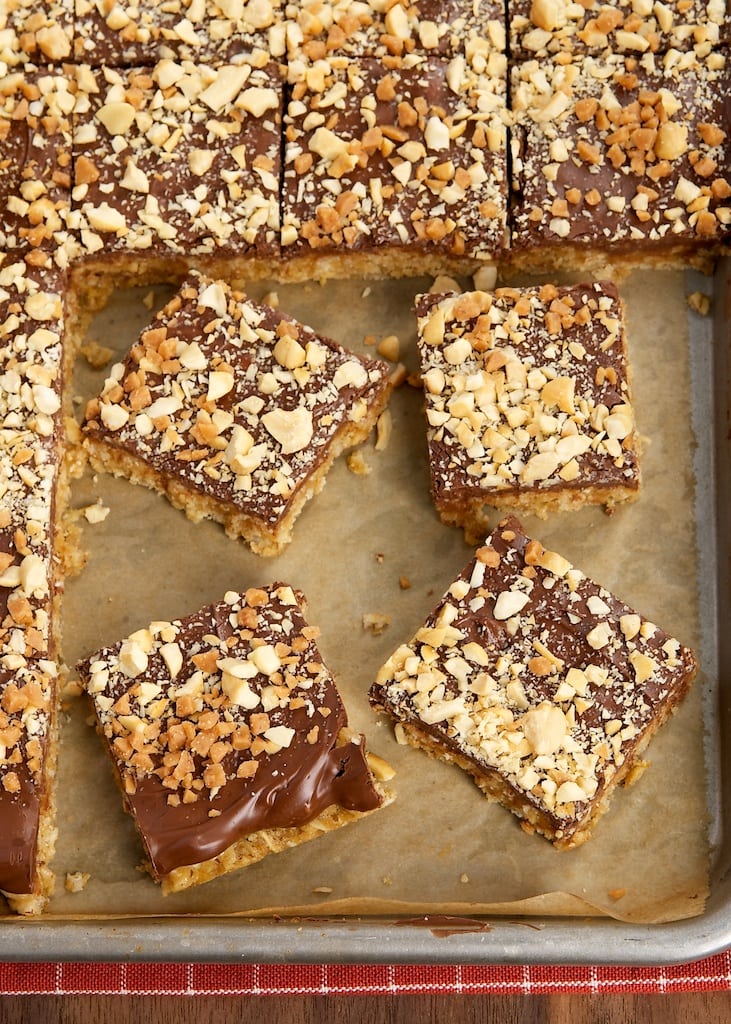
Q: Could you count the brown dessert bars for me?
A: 15